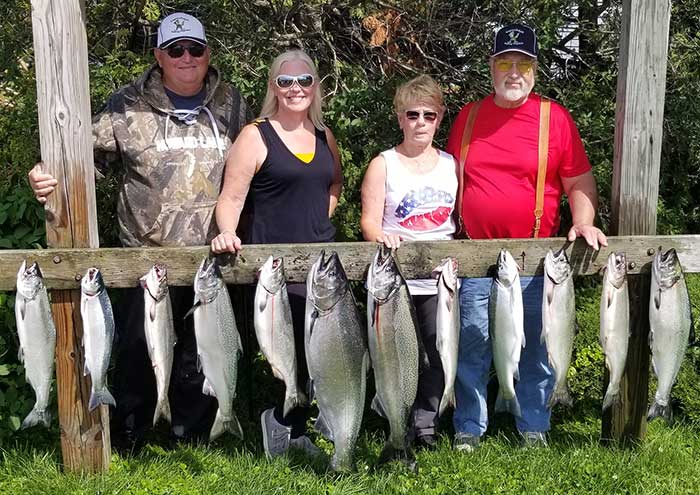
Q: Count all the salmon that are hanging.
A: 12